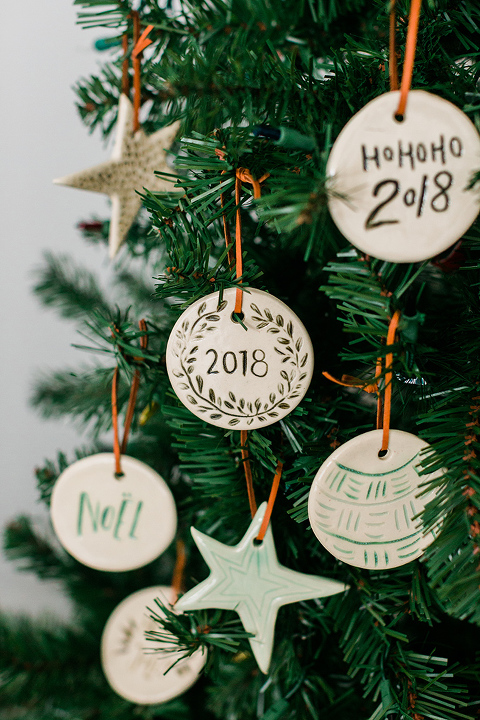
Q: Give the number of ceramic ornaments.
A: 7